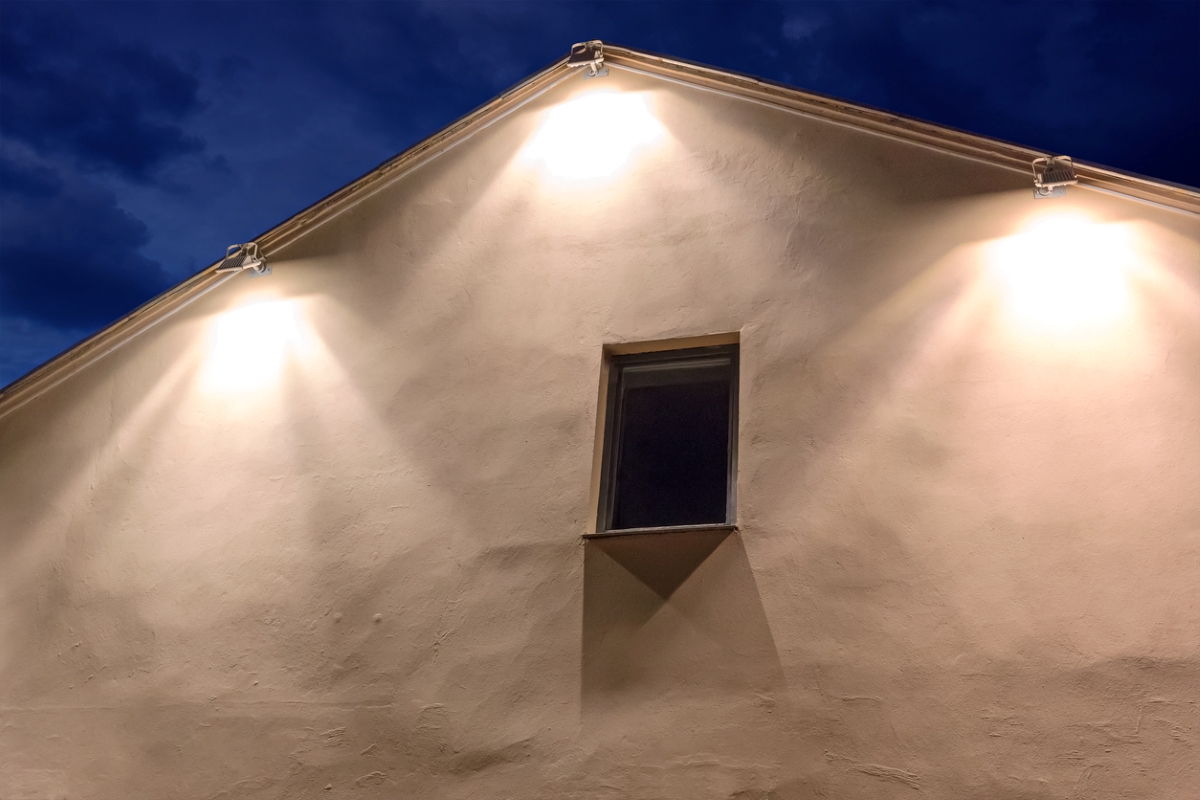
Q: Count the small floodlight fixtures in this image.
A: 3